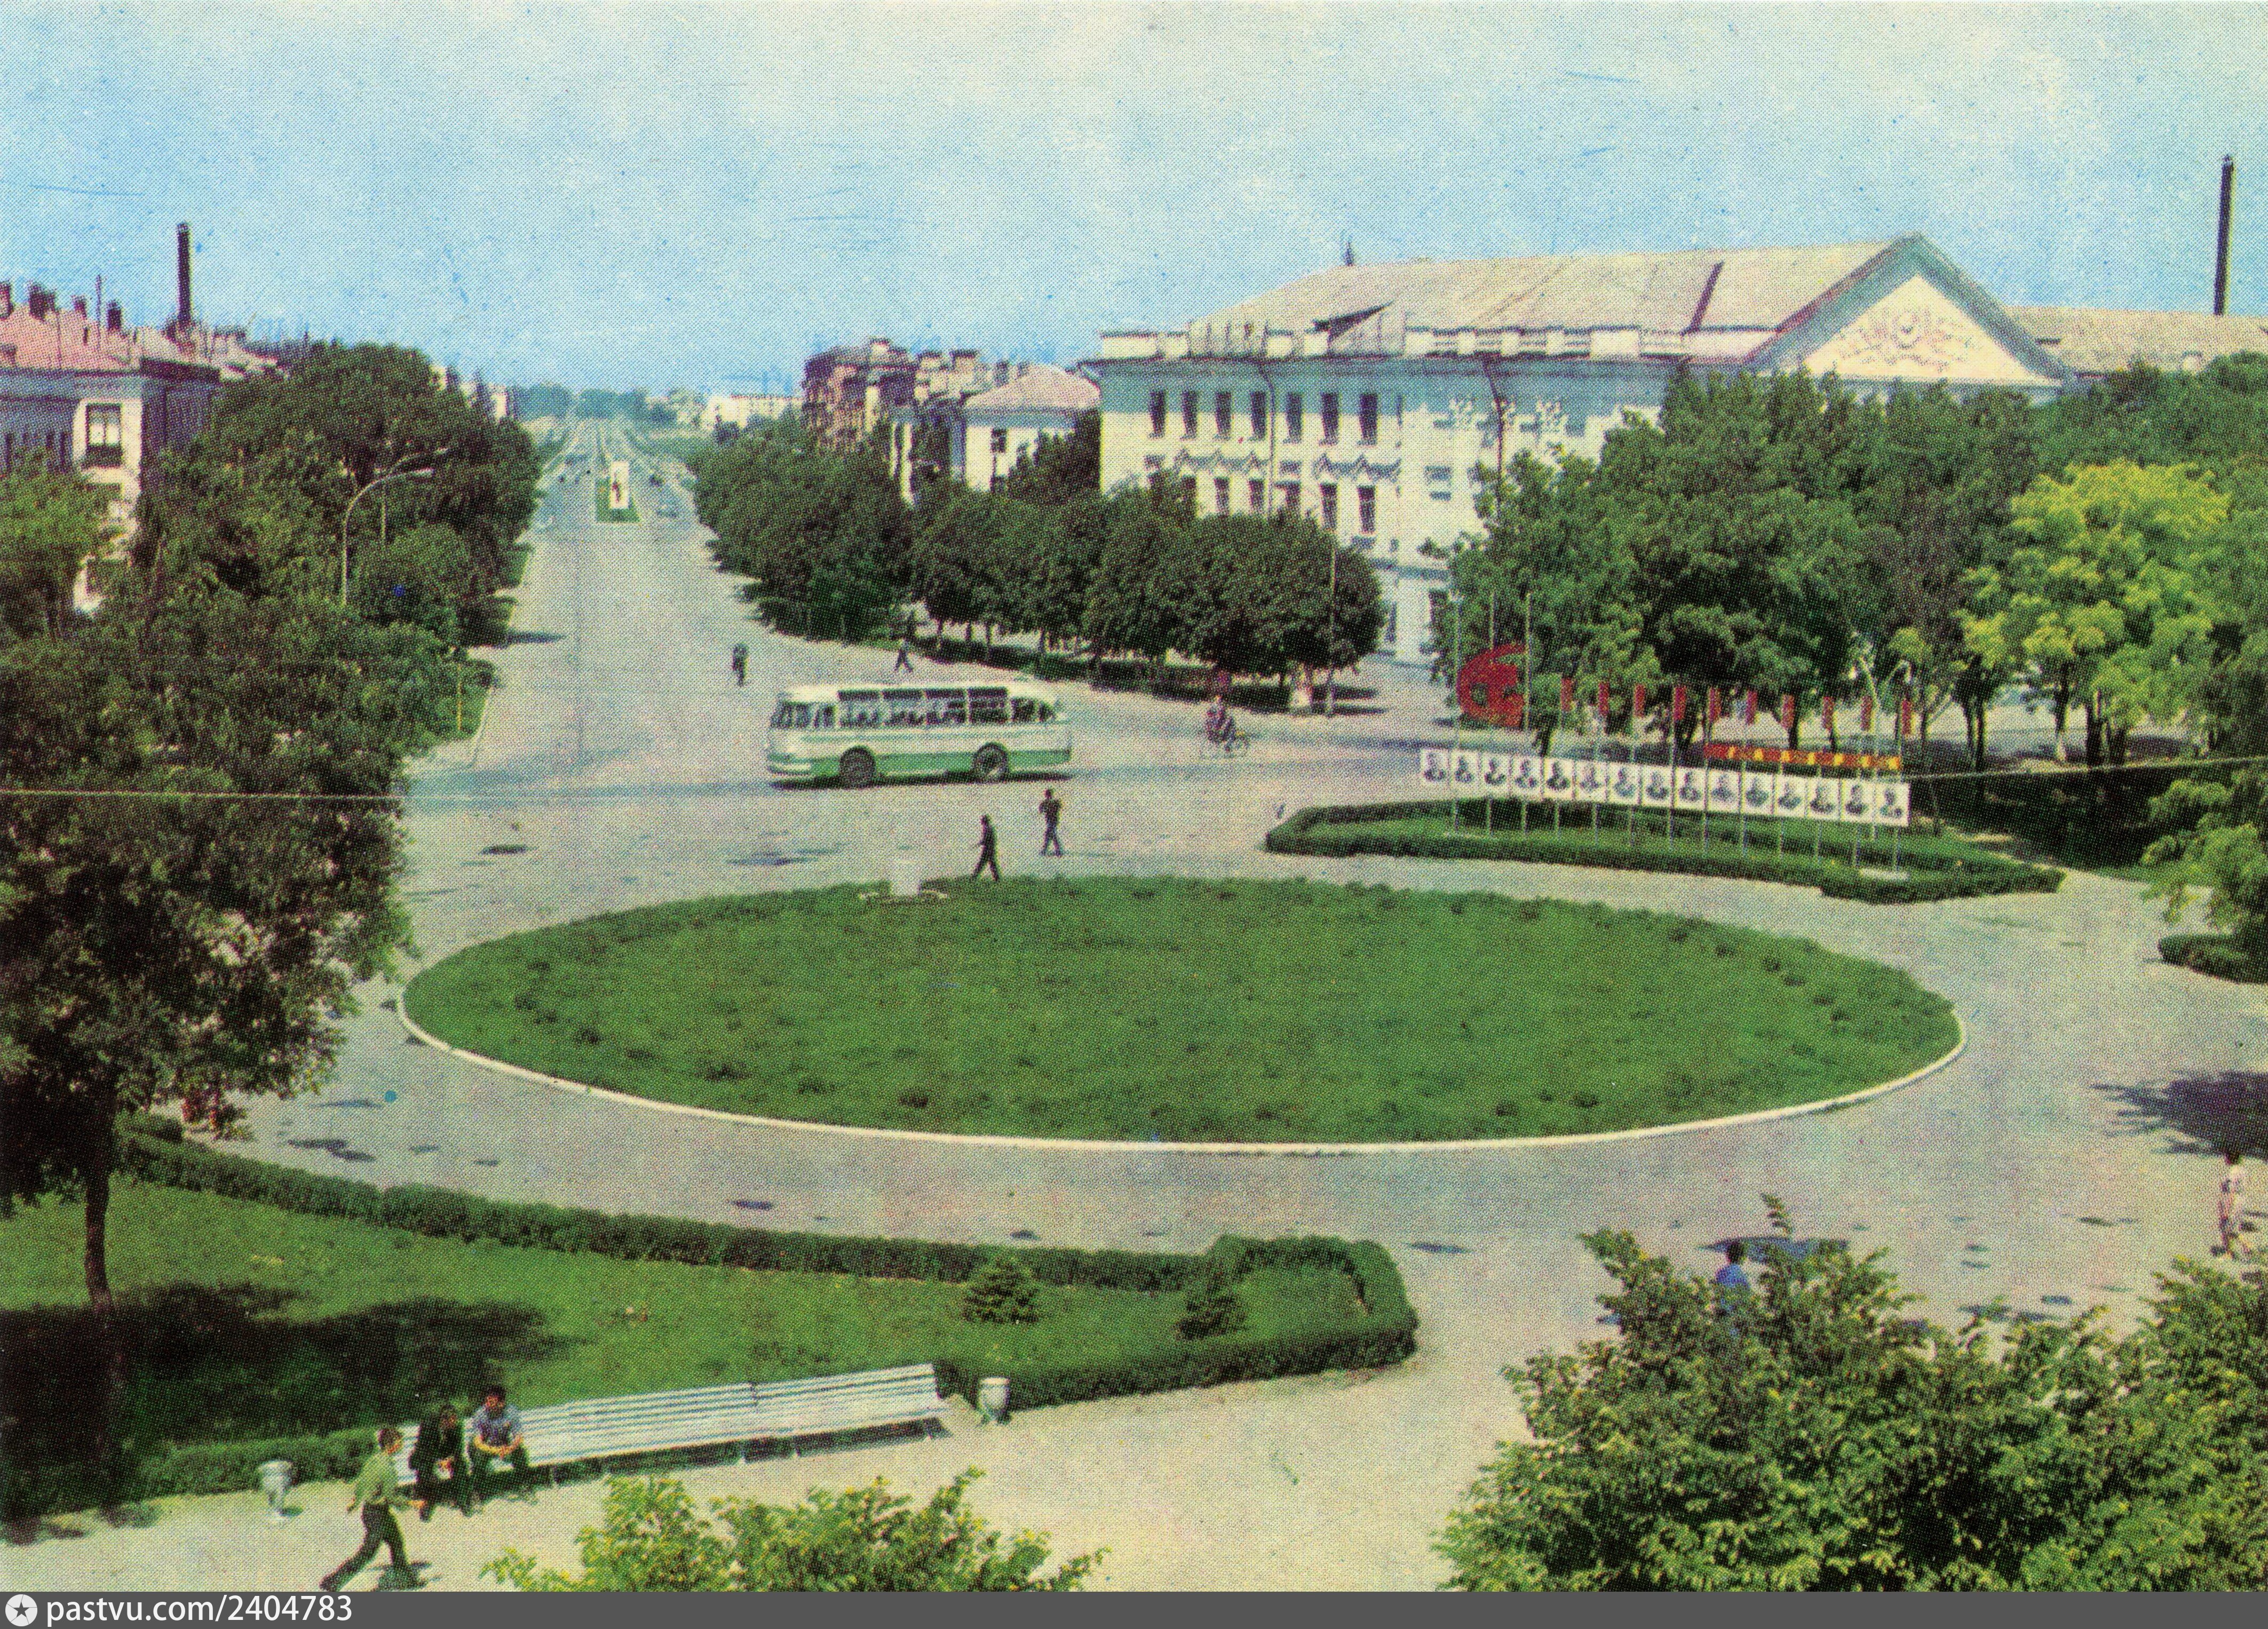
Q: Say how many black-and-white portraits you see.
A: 15